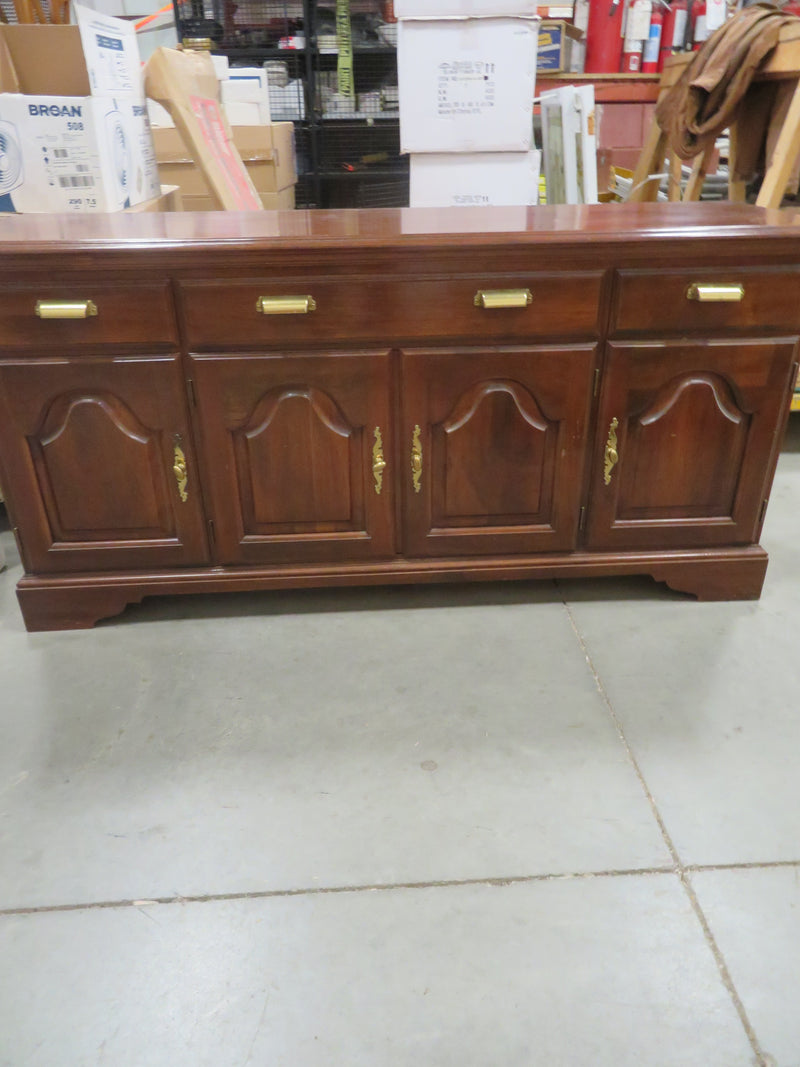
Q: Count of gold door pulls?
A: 4